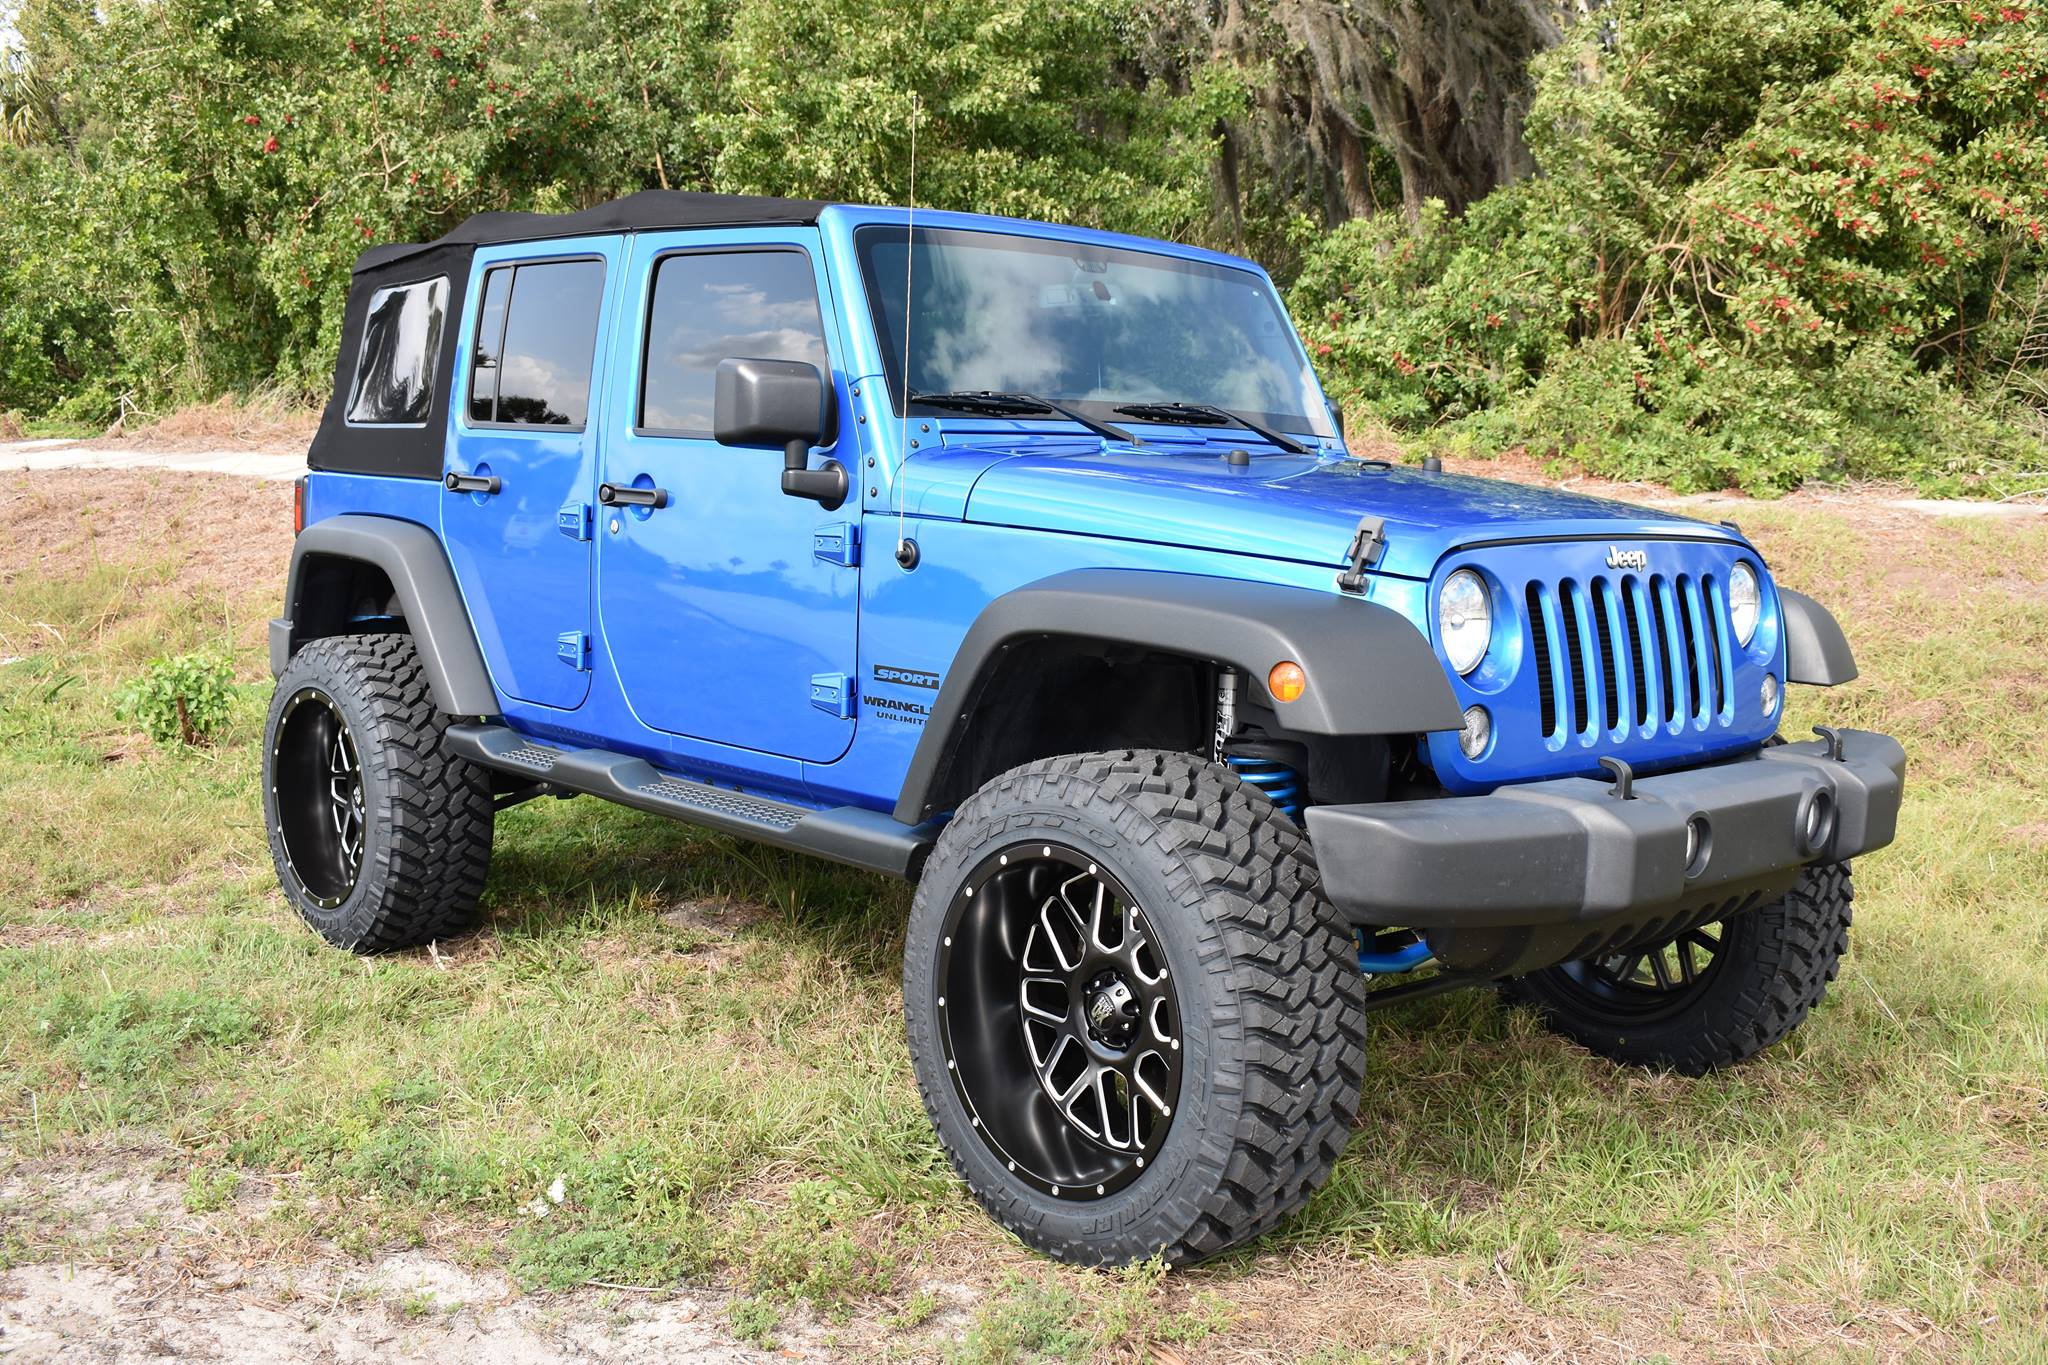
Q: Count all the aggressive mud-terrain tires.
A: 3